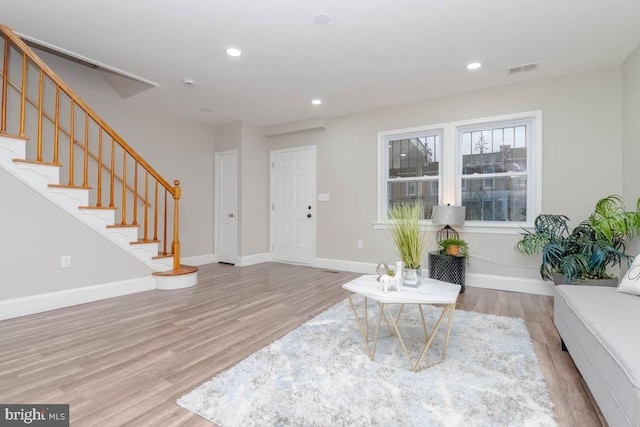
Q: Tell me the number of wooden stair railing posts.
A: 14